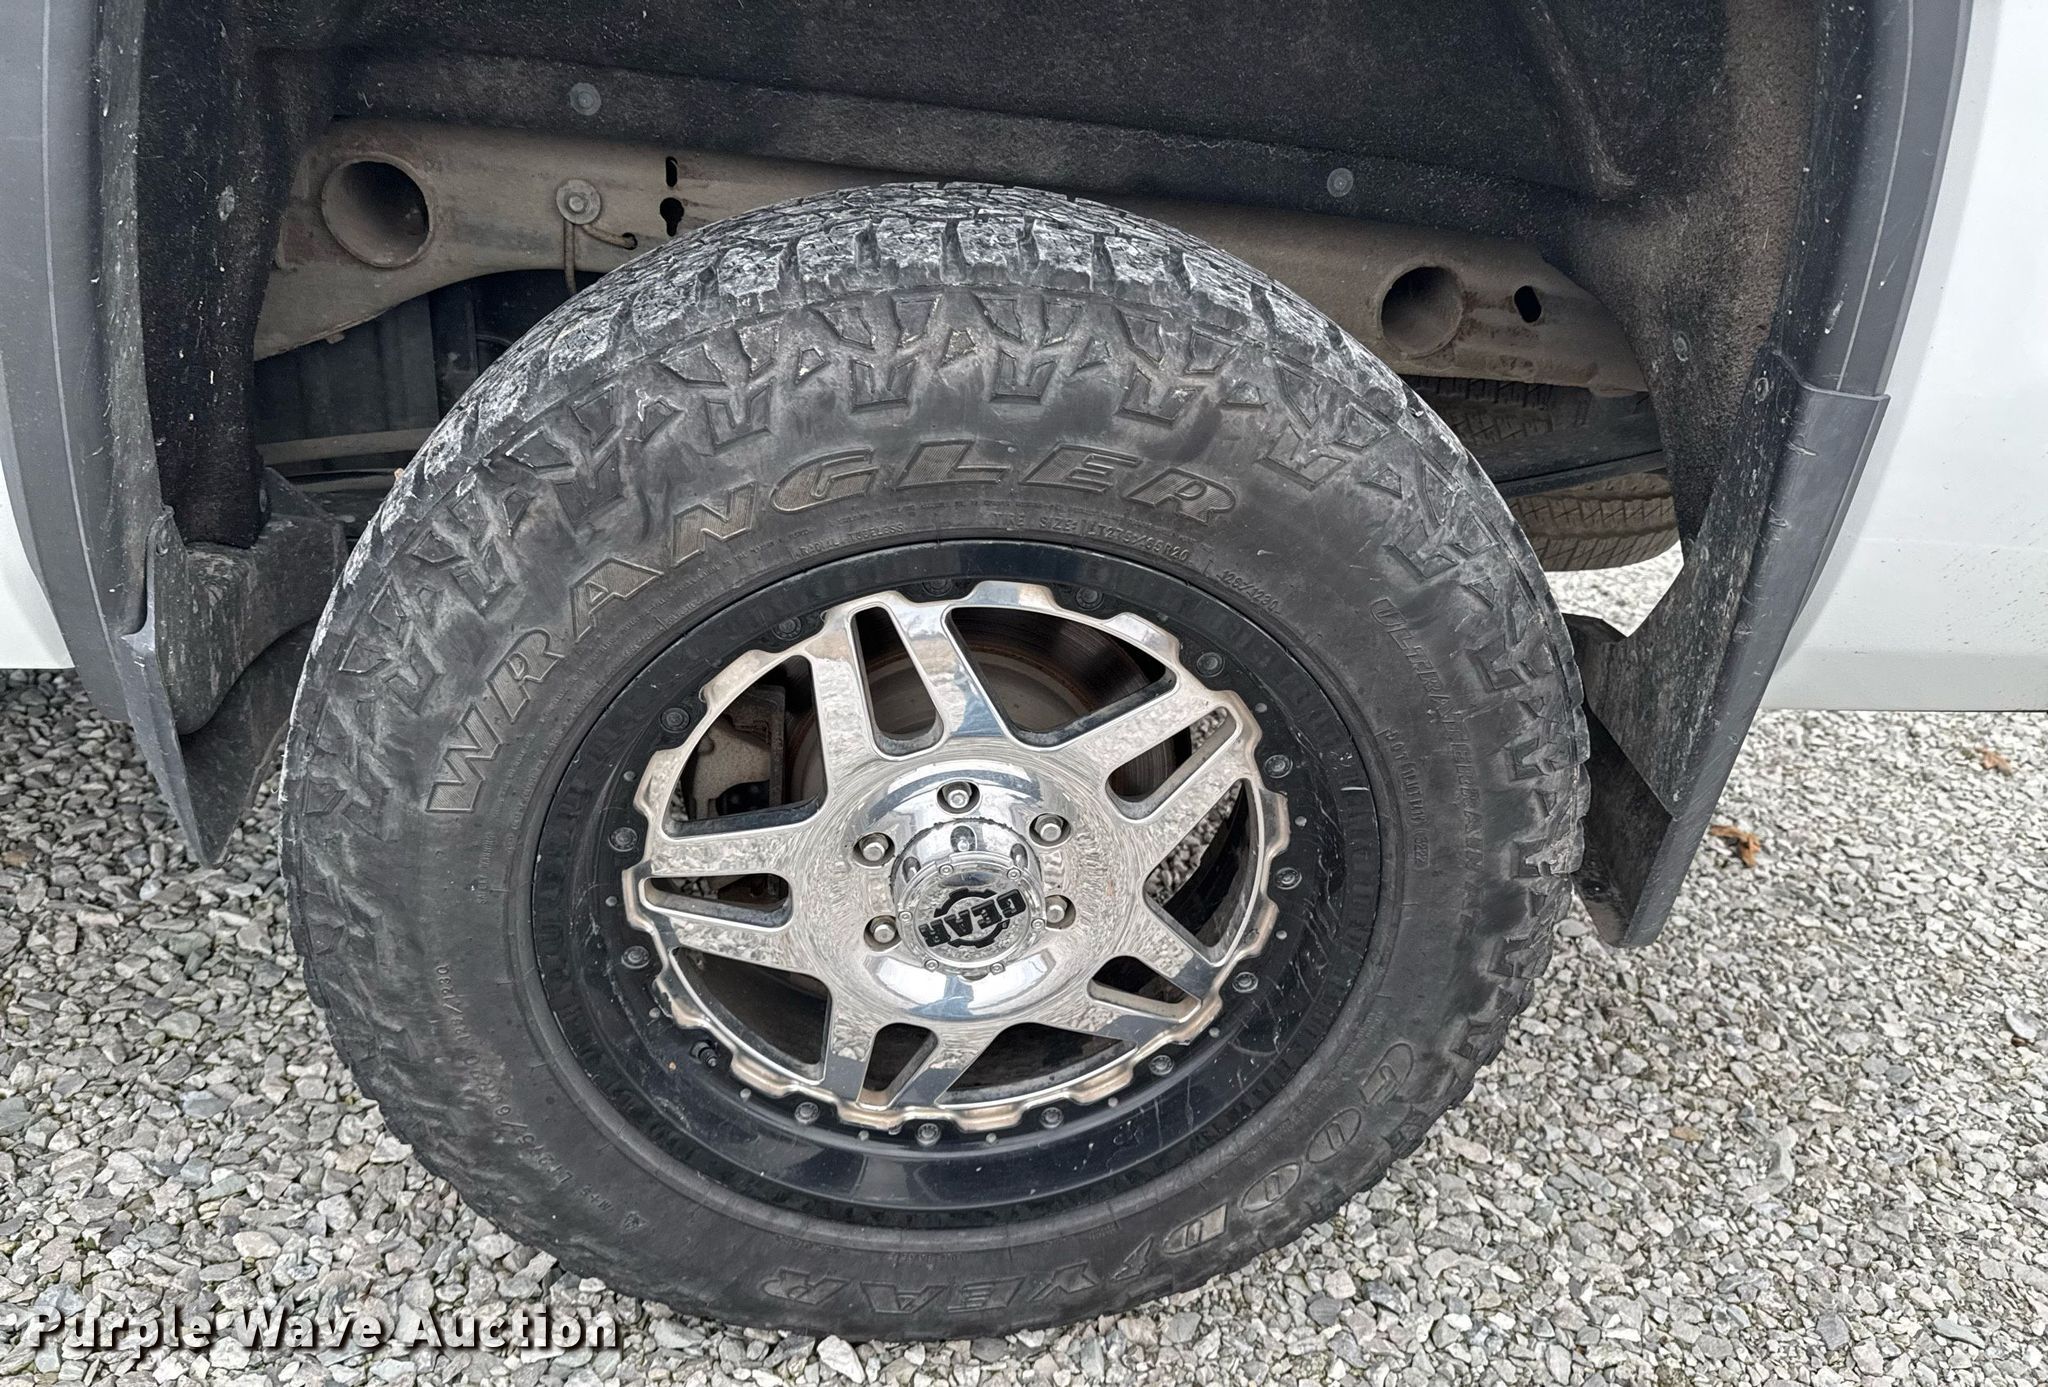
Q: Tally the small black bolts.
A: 14